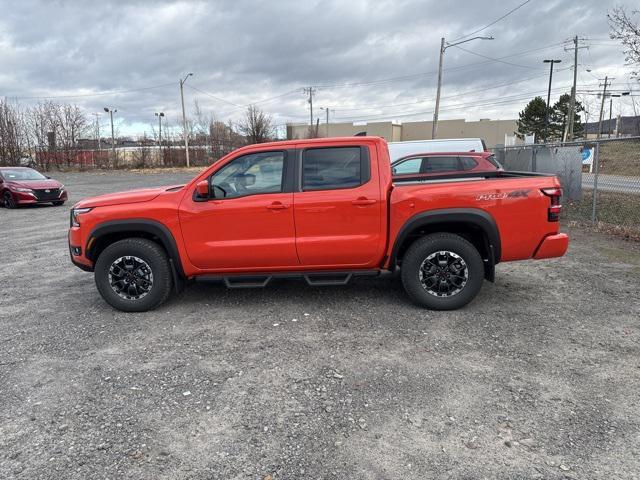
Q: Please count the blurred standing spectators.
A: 0